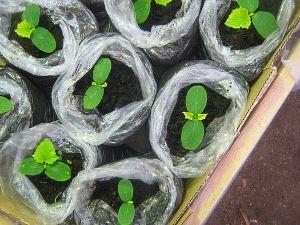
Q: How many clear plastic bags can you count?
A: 8